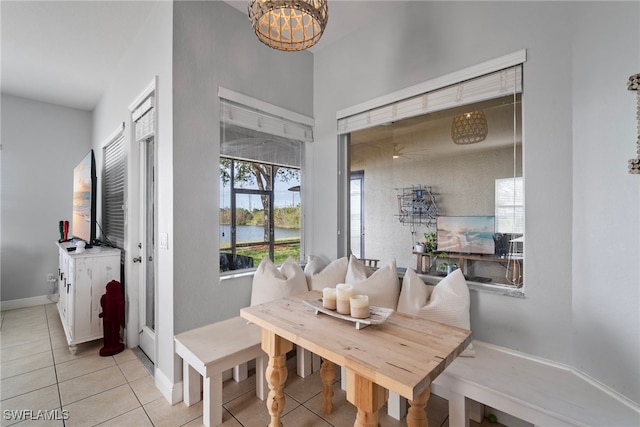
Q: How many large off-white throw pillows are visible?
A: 4